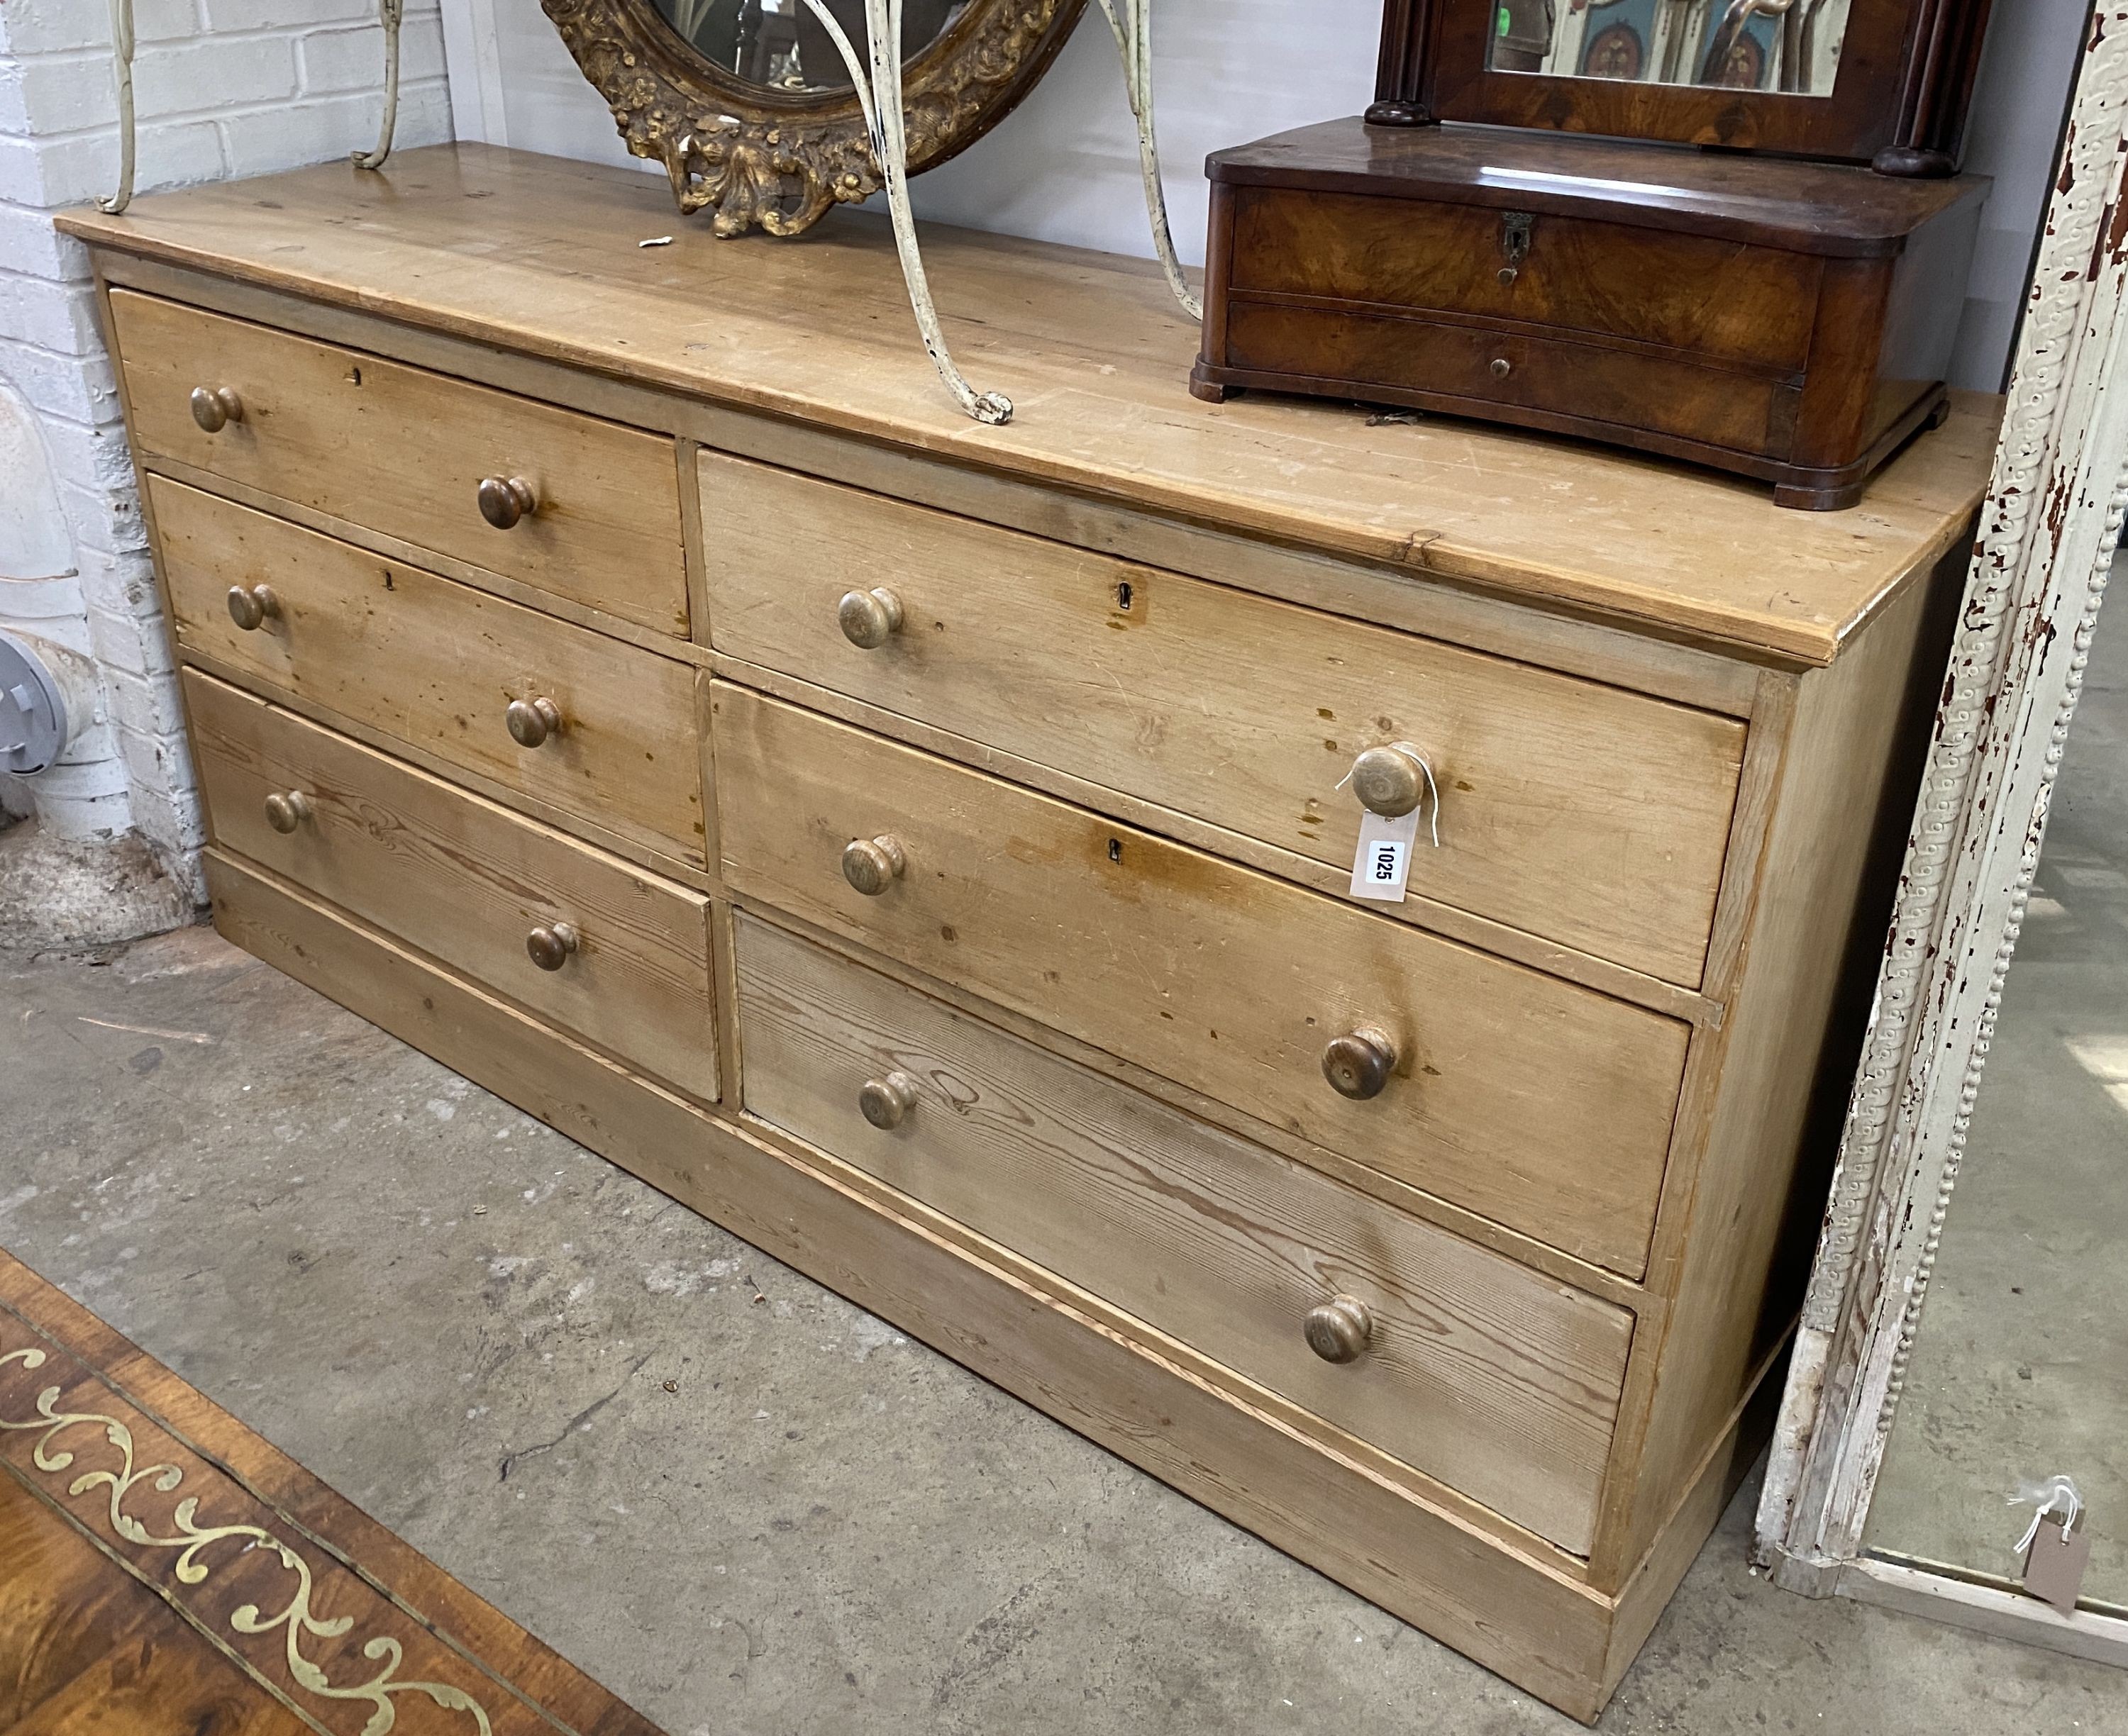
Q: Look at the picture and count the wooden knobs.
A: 12